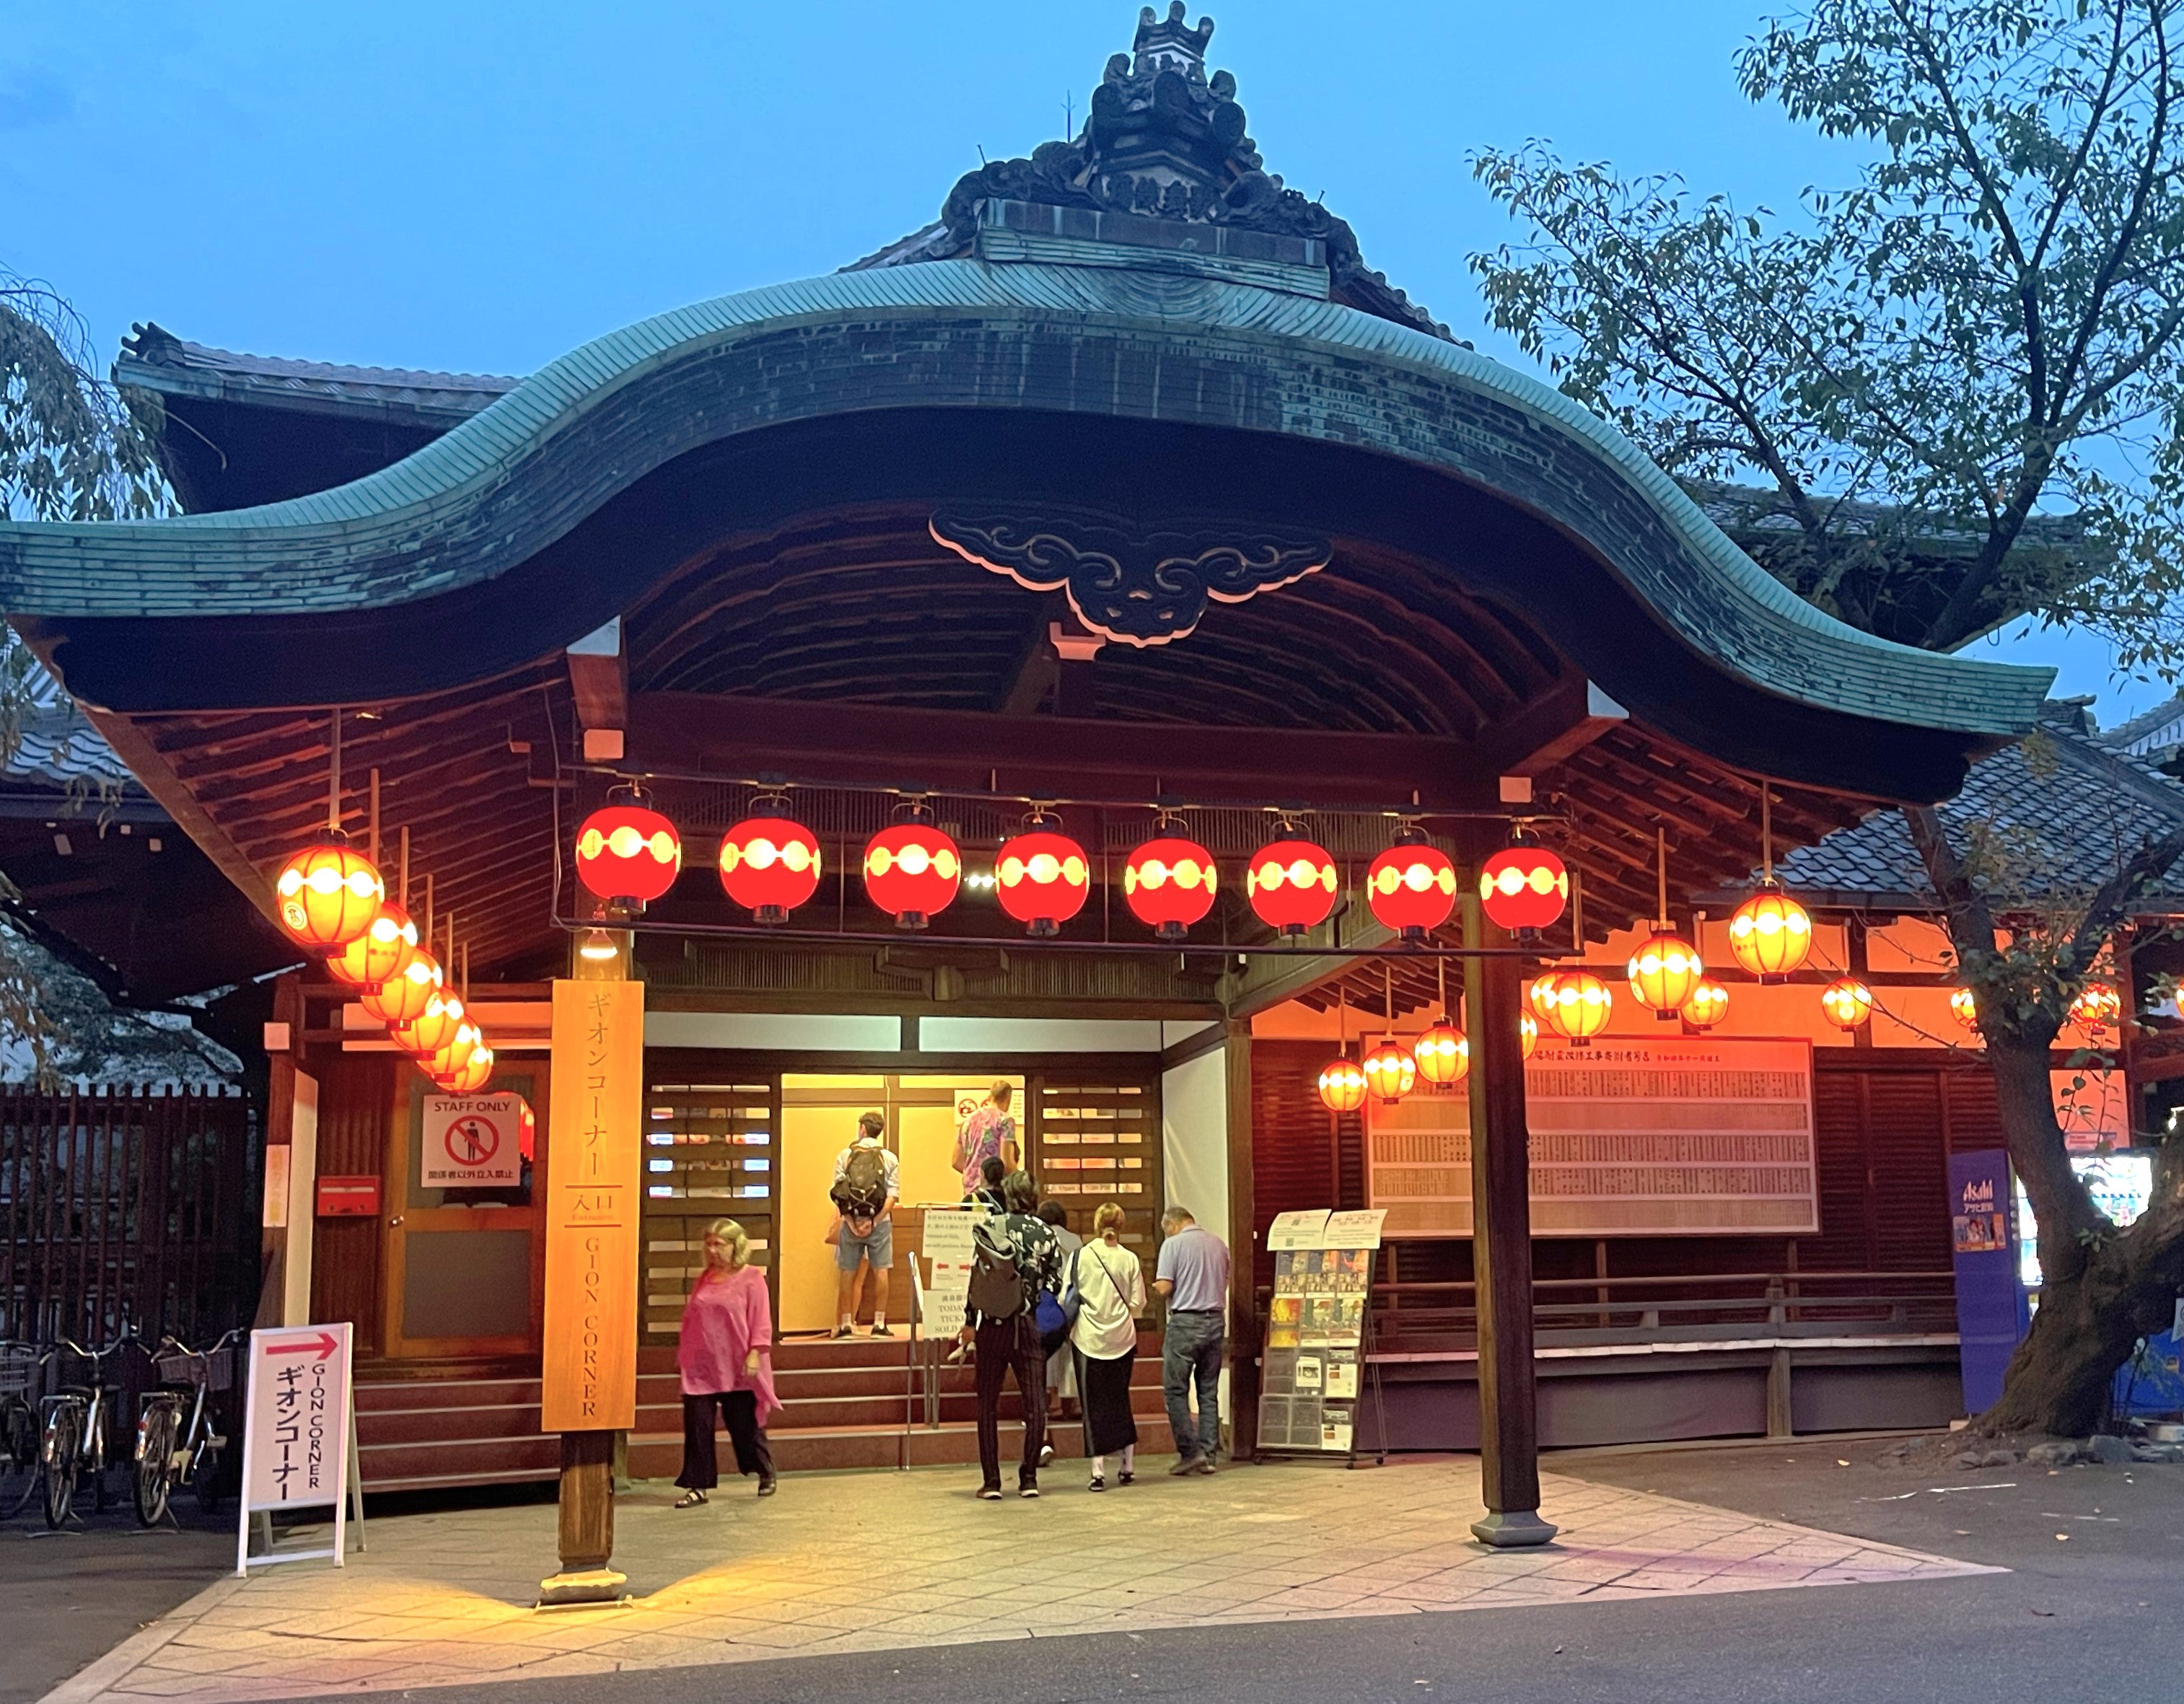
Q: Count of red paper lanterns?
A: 8